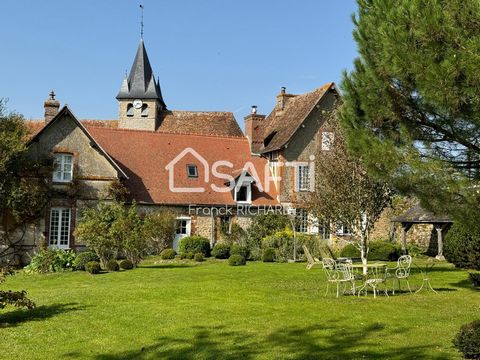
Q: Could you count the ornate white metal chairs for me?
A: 4